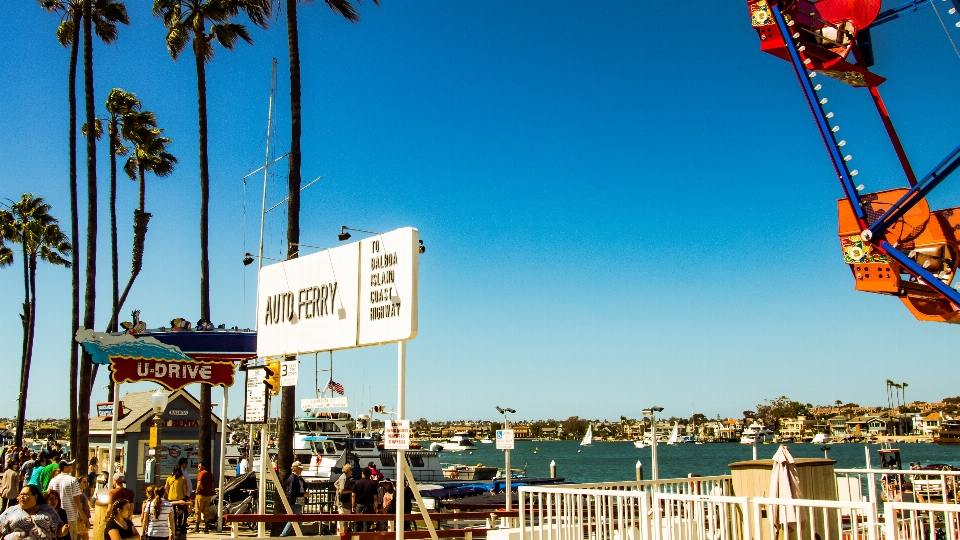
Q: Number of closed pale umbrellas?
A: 1